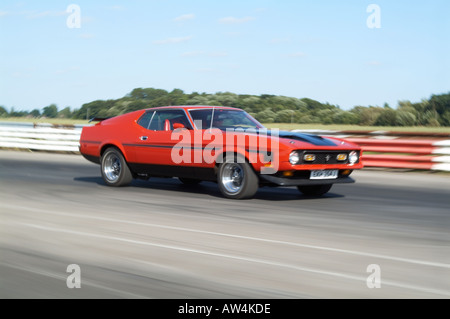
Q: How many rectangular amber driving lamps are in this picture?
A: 2